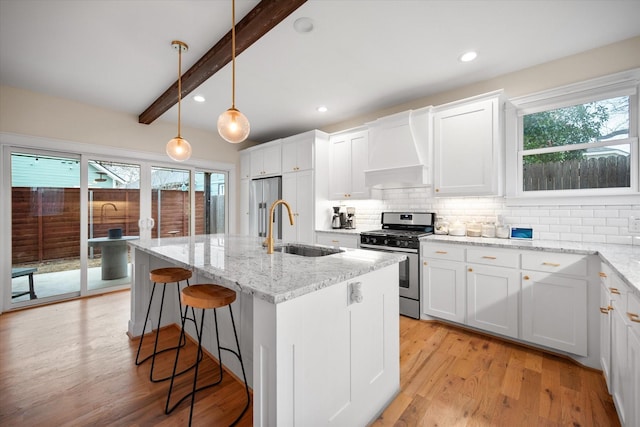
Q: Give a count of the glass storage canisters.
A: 5